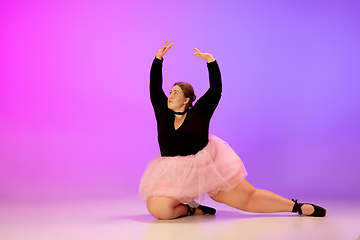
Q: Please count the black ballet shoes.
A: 2